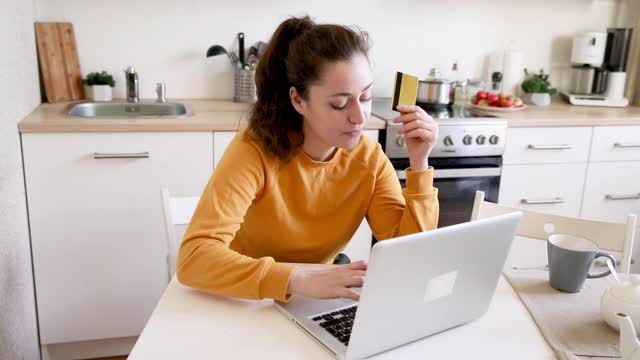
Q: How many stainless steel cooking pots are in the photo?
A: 1